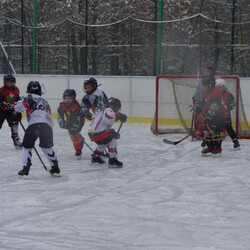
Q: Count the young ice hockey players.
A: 8